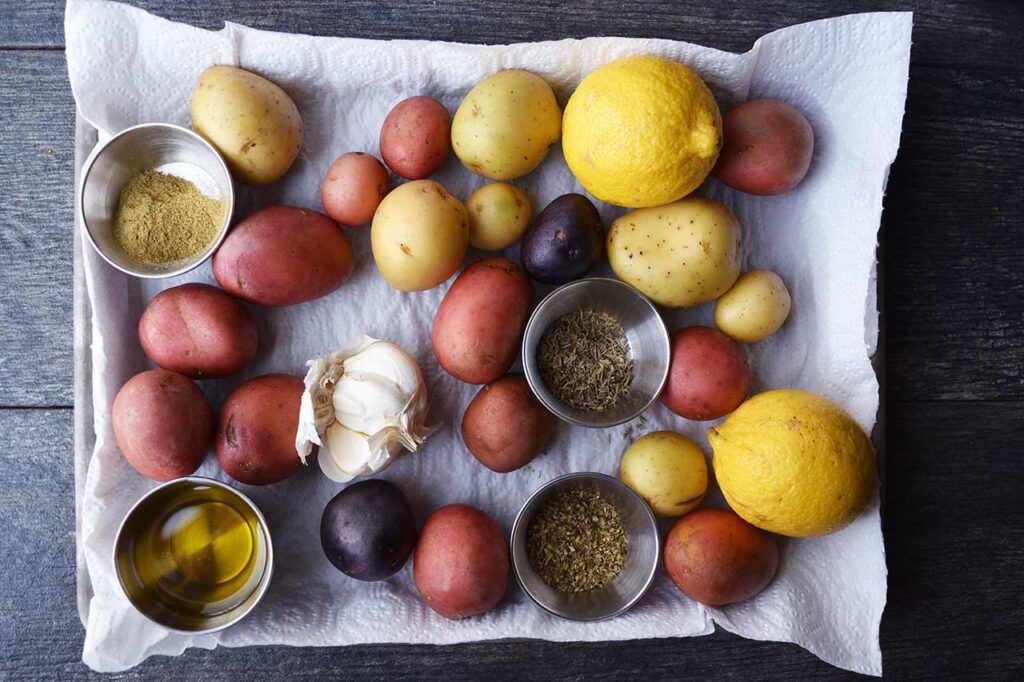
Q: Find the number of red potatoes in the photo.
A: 12